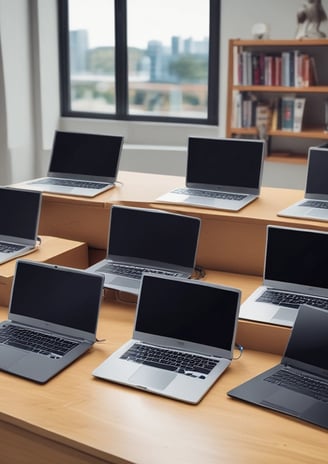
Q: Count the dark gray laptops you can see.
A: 2